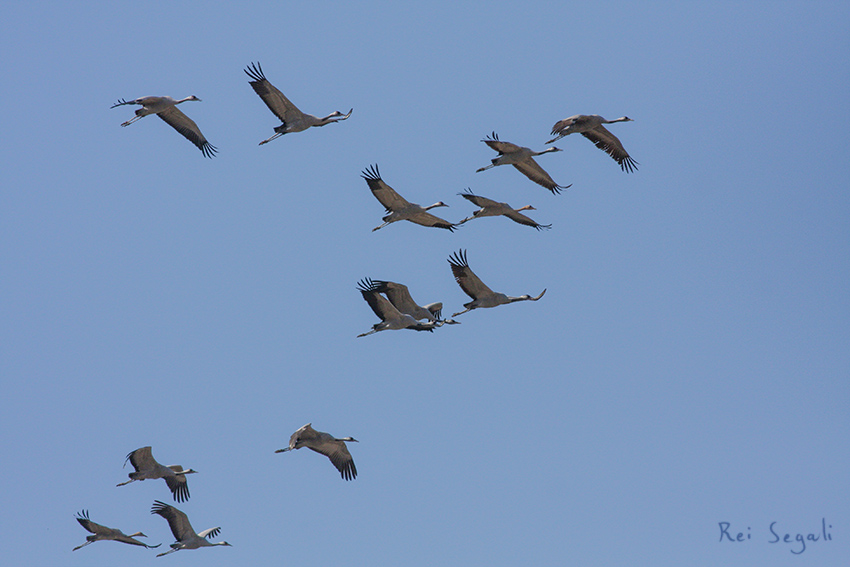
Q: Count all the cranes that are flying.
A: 13